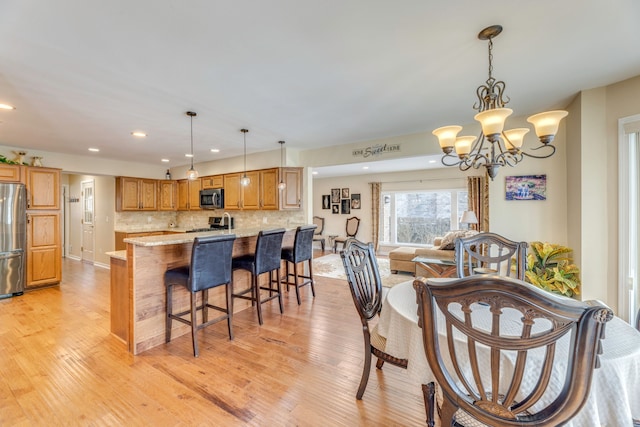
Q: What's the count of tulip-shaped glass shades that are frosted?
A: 5